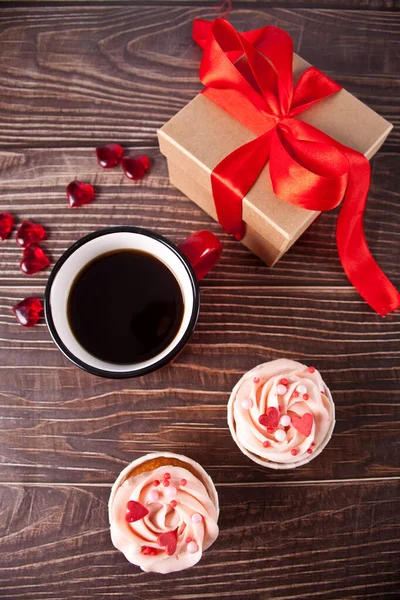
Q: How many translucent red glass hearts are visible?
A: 7